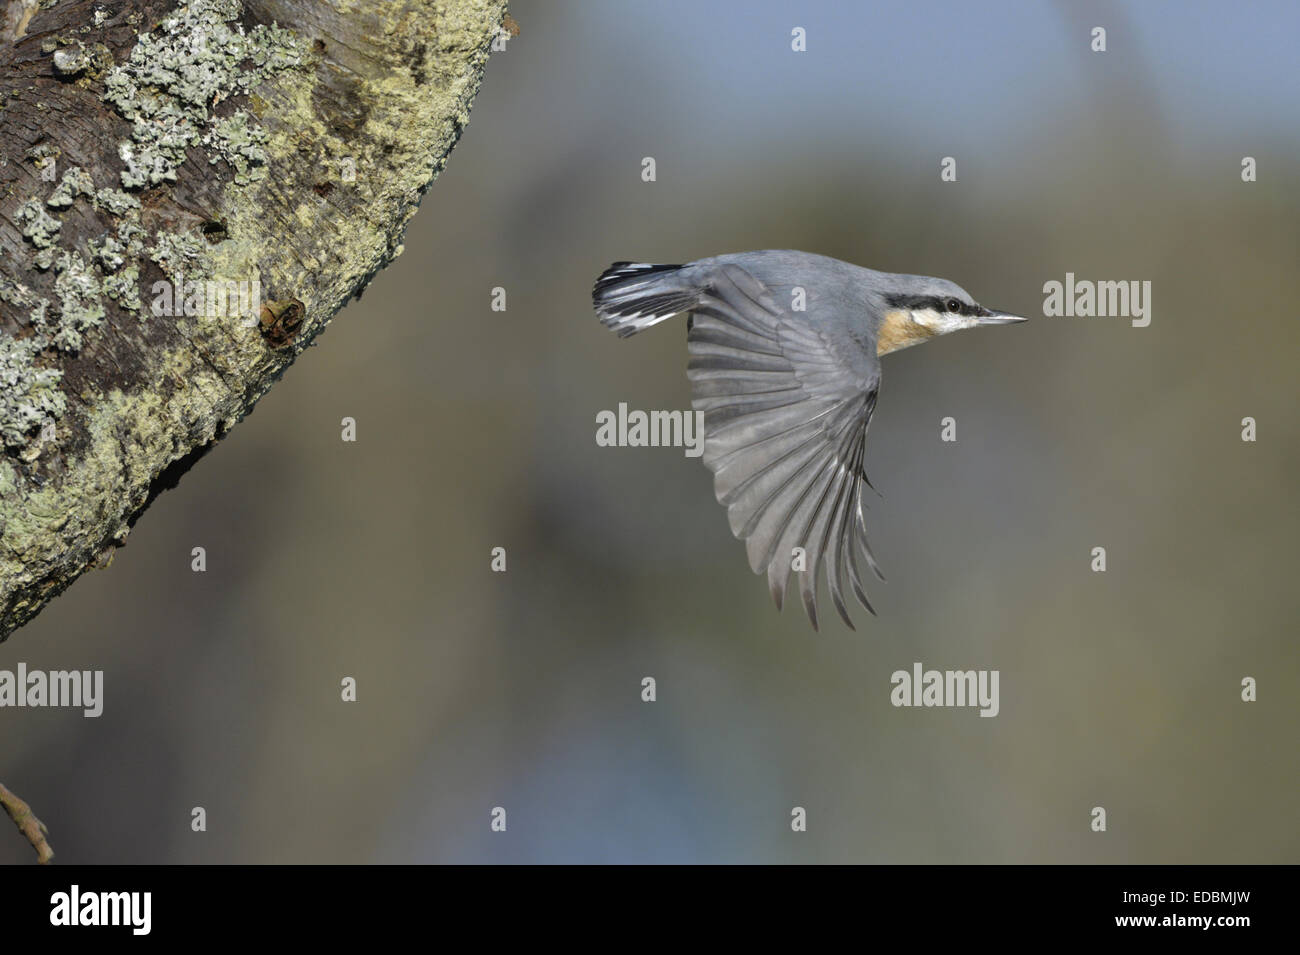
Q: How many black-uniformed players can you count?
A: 0